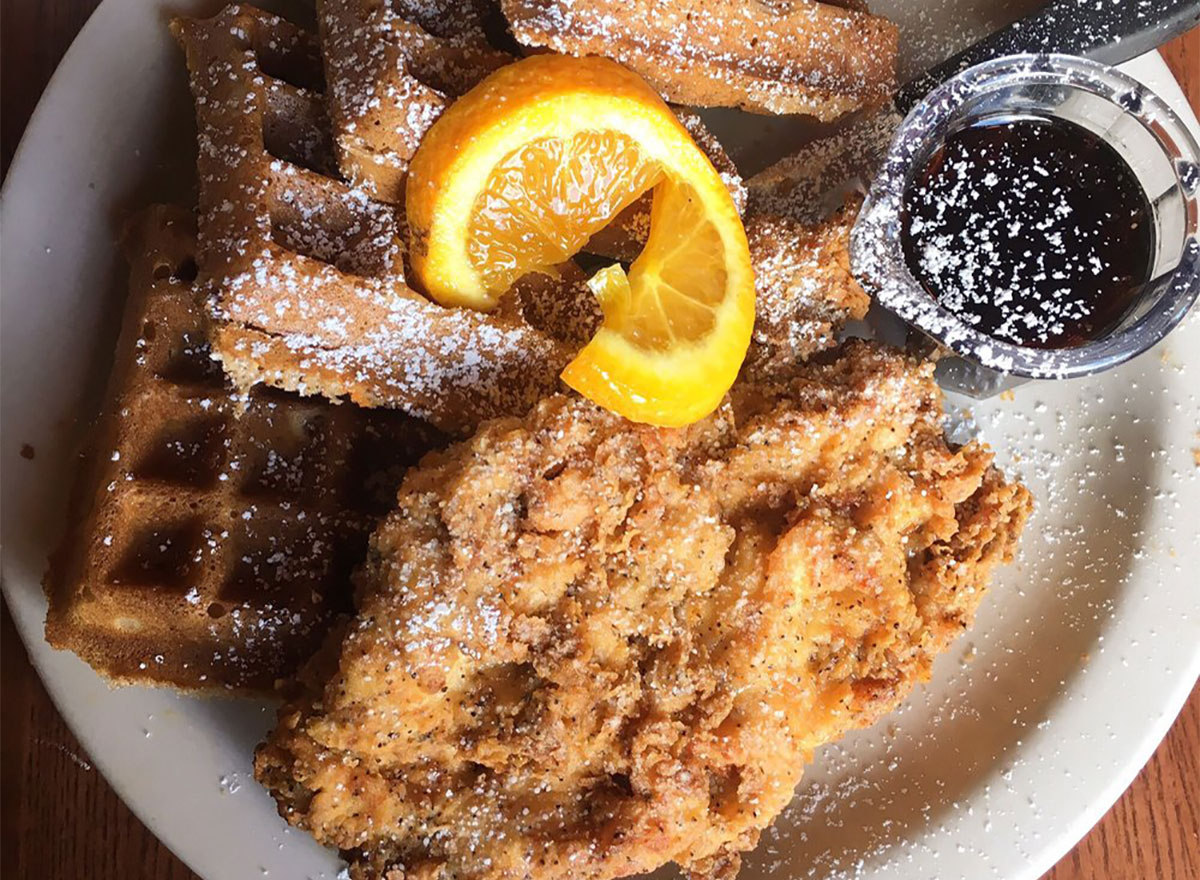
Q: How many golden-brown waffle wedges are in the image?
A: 4